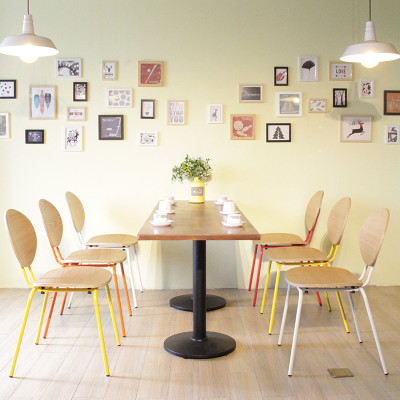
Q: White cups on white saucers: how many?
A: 6